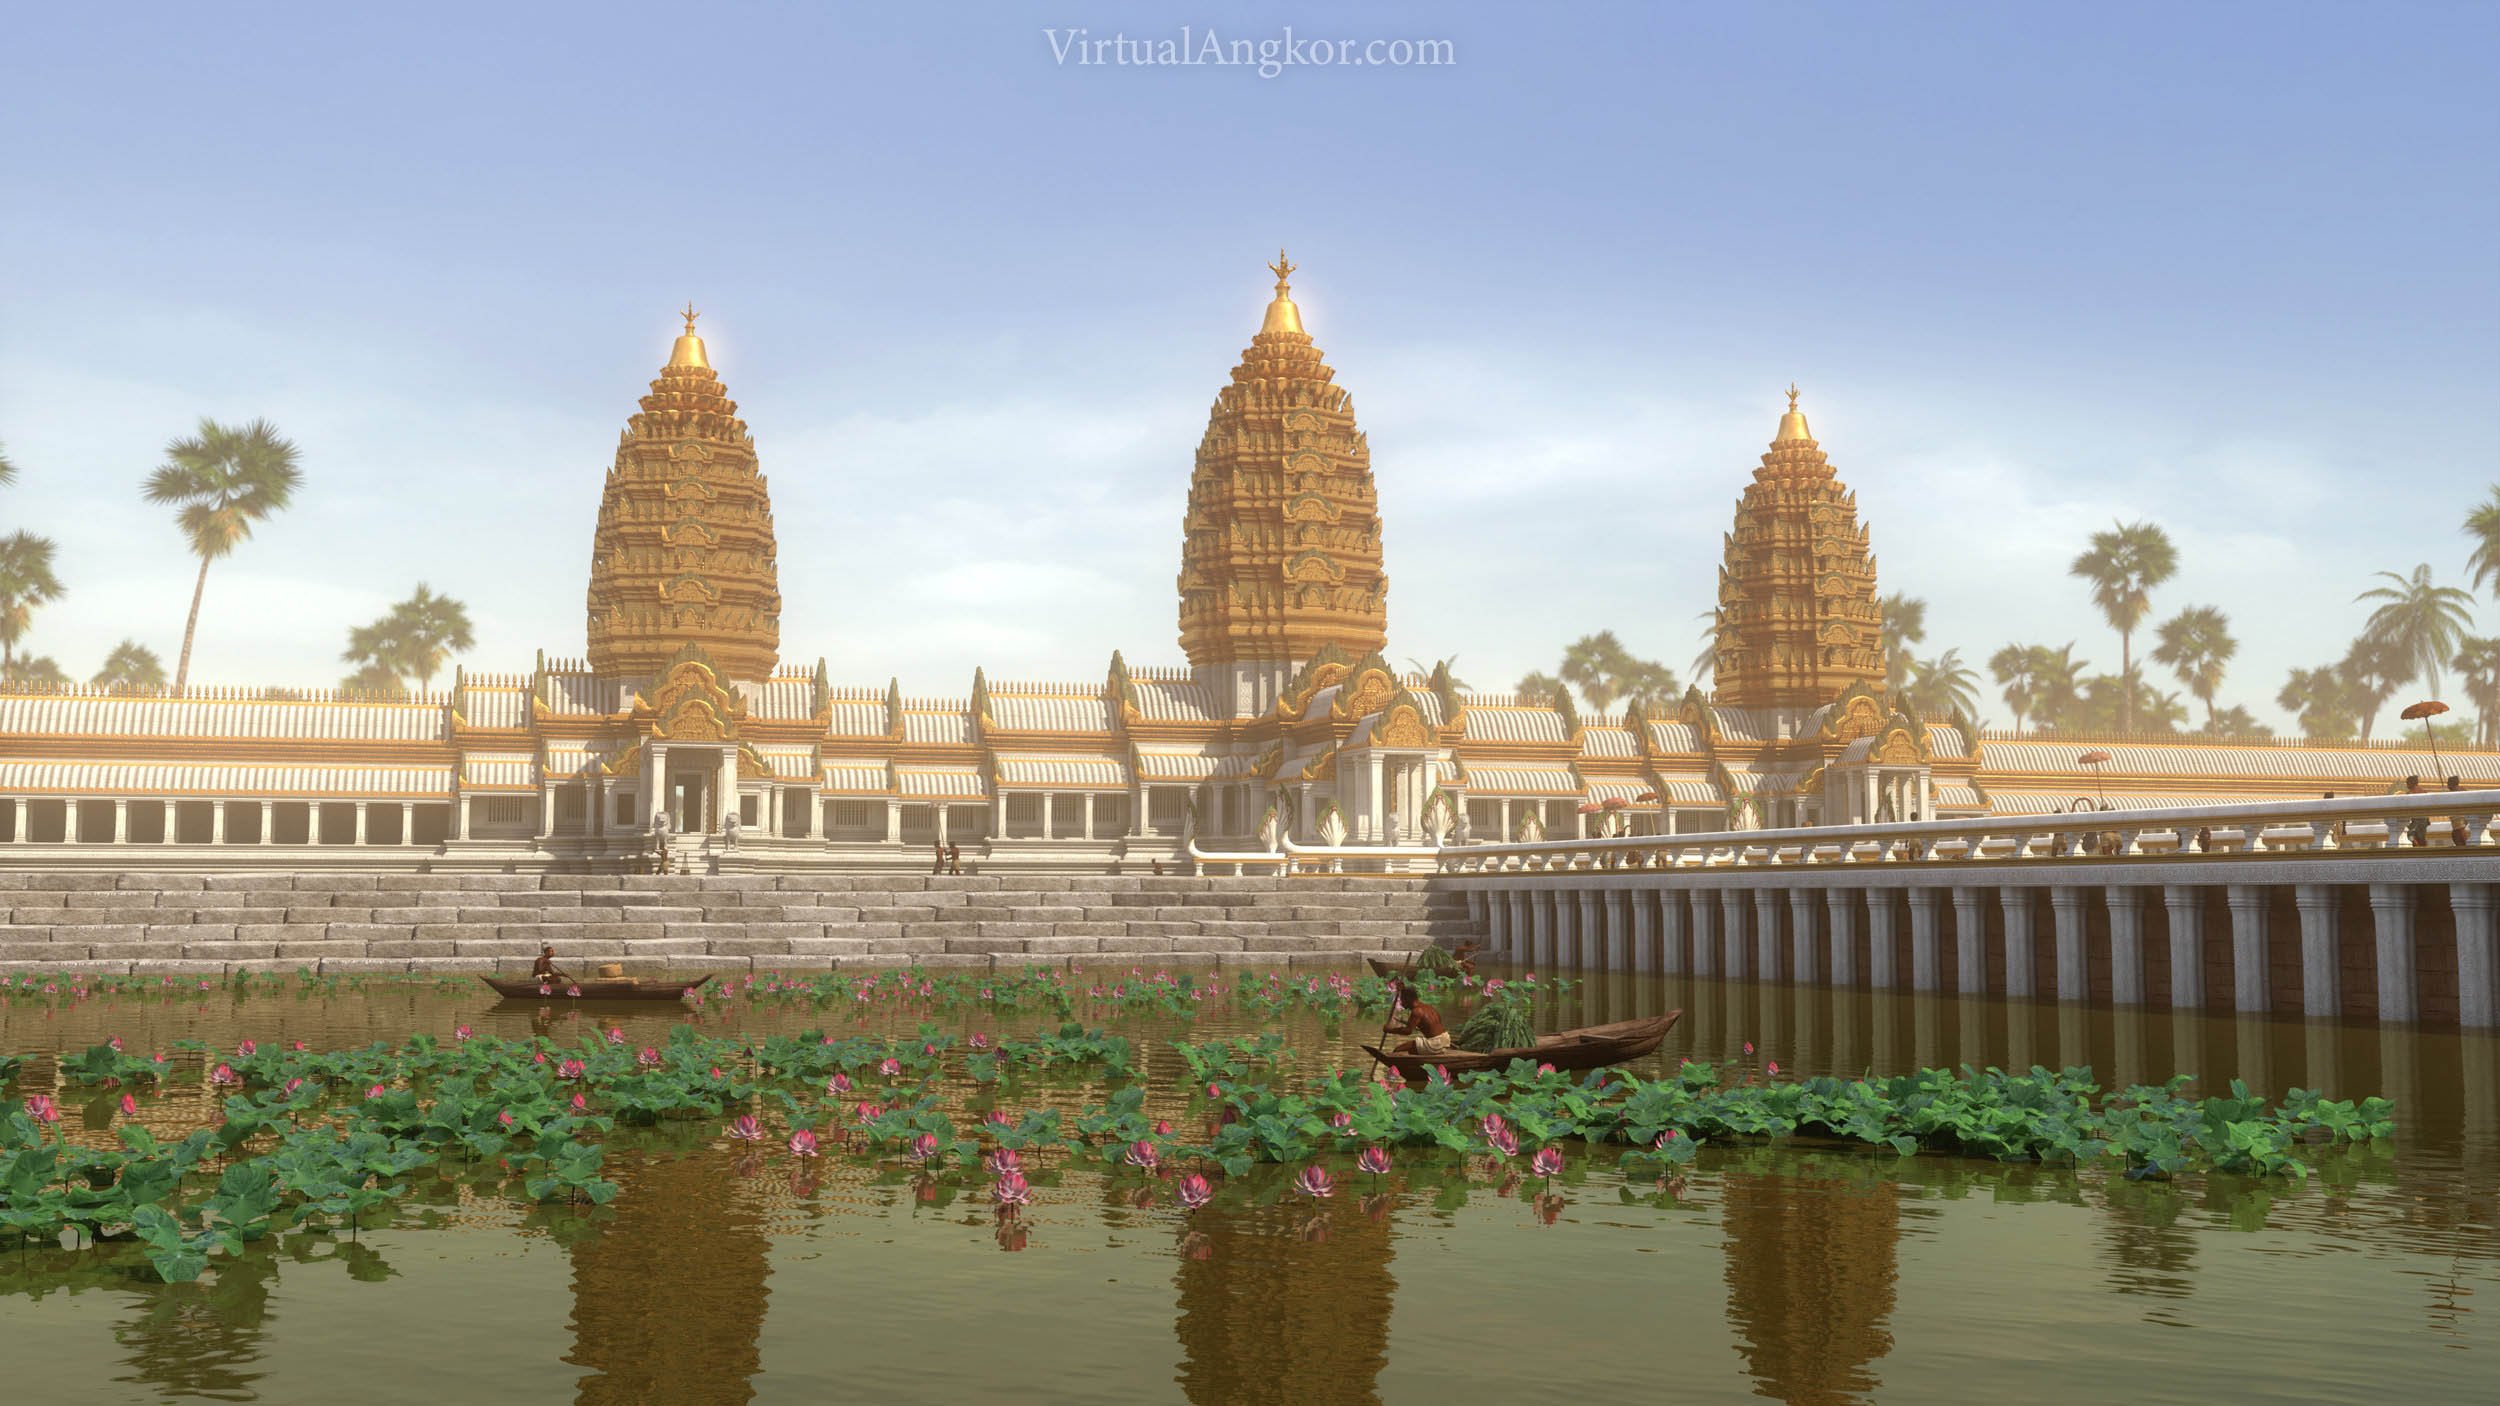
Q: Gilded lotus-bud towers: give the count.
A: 3